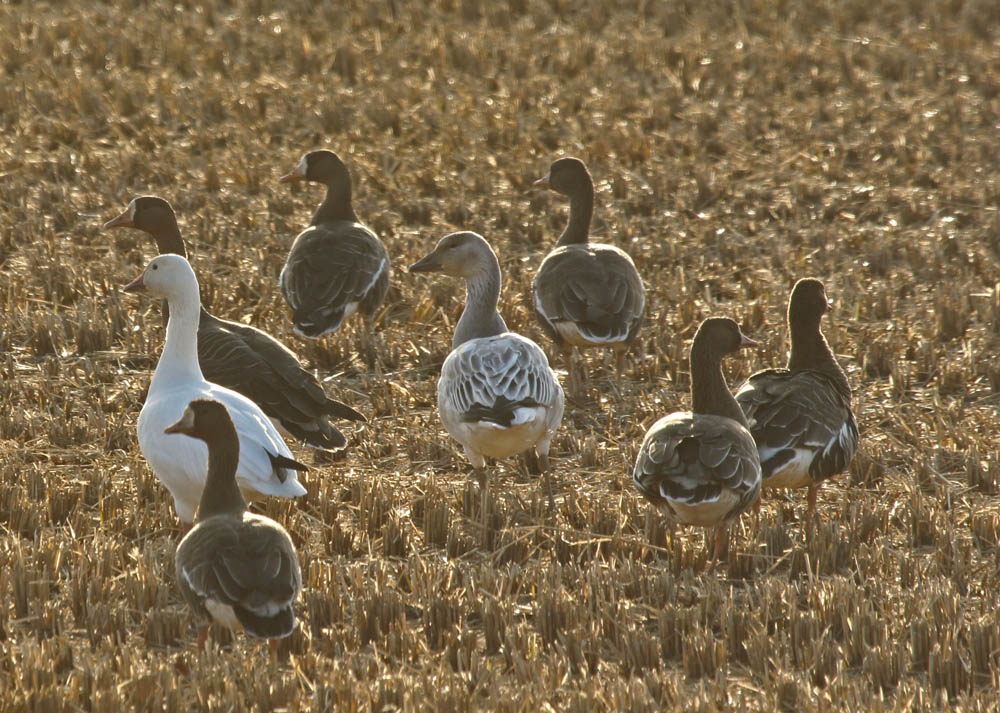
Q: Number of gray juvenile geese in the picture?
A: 1